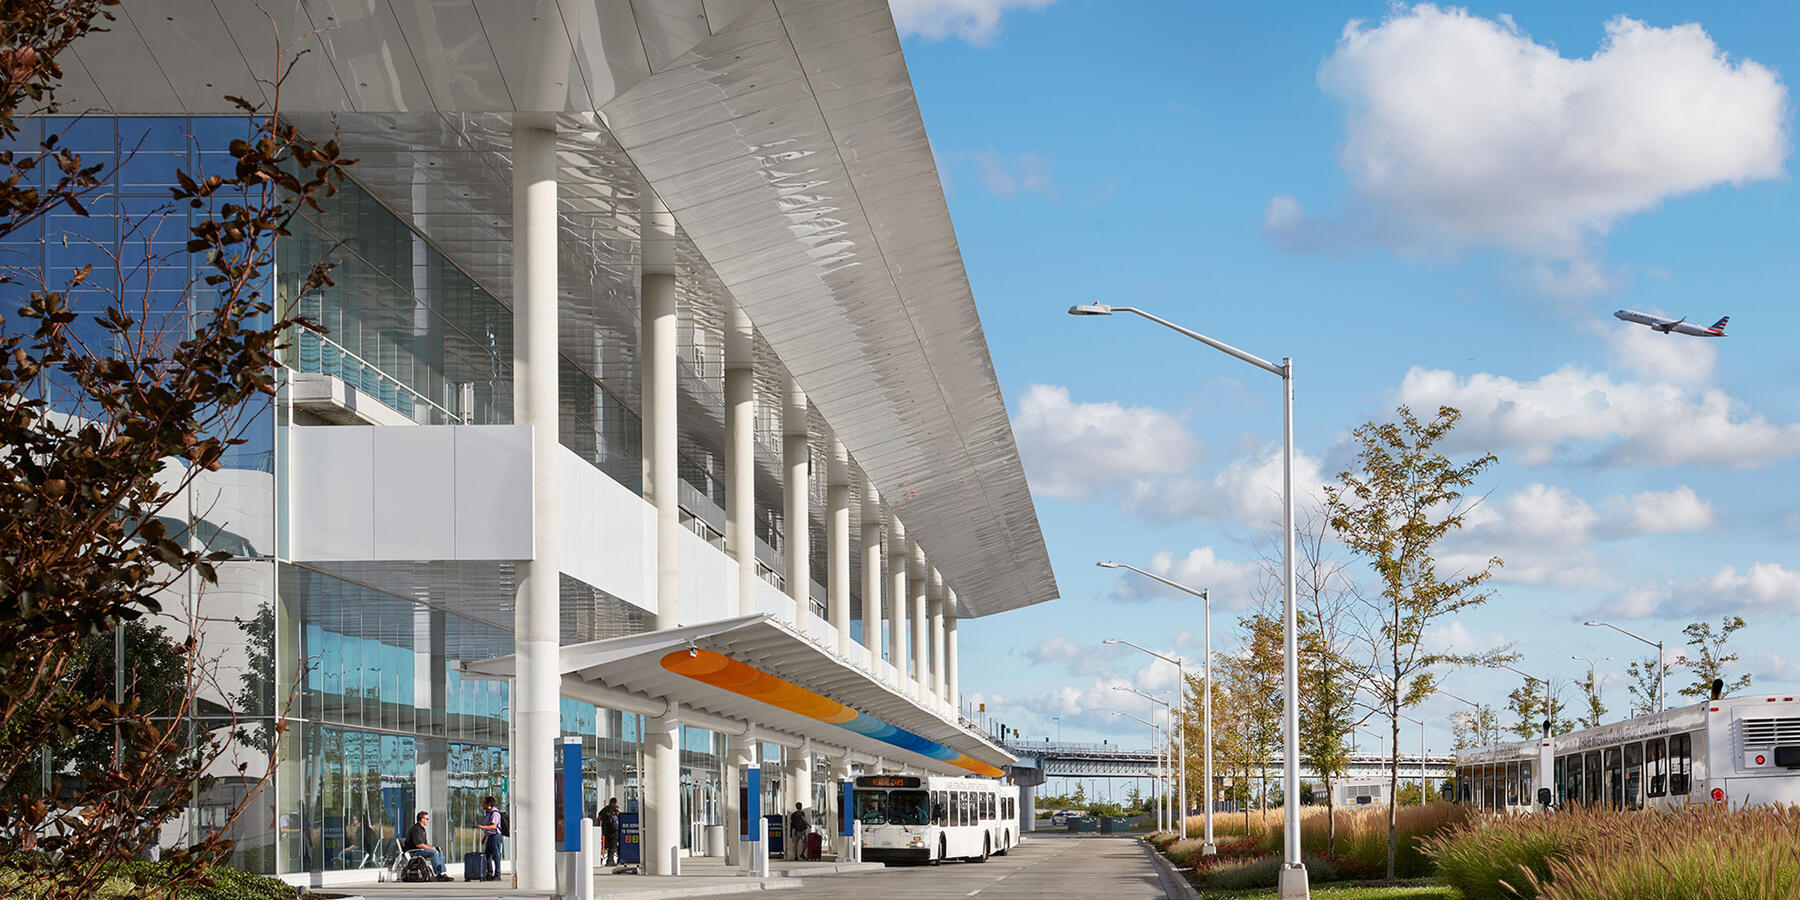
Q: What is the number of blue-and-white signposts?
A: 3